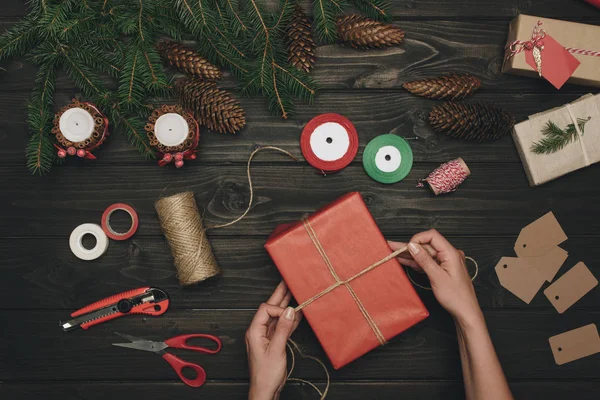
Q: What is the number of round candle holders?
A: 2